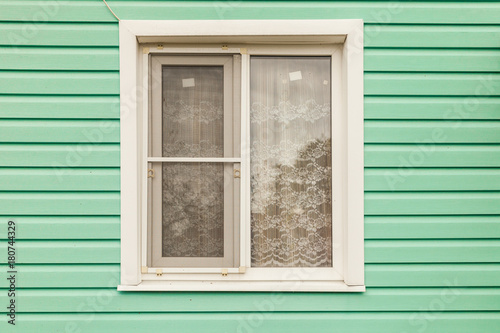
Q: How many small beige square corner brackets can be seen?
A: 4